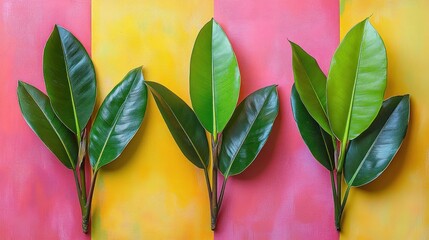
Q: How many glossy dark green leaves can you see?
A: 7